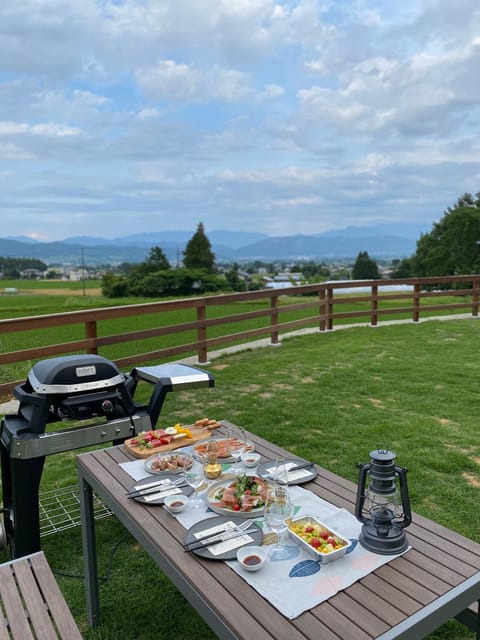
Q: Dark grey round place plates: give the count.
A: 3